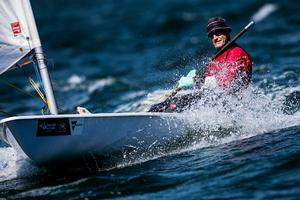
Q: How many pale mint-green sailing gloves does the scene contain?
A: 2